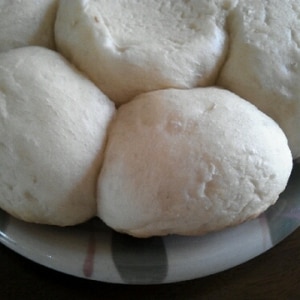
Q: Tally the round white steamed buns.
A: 5